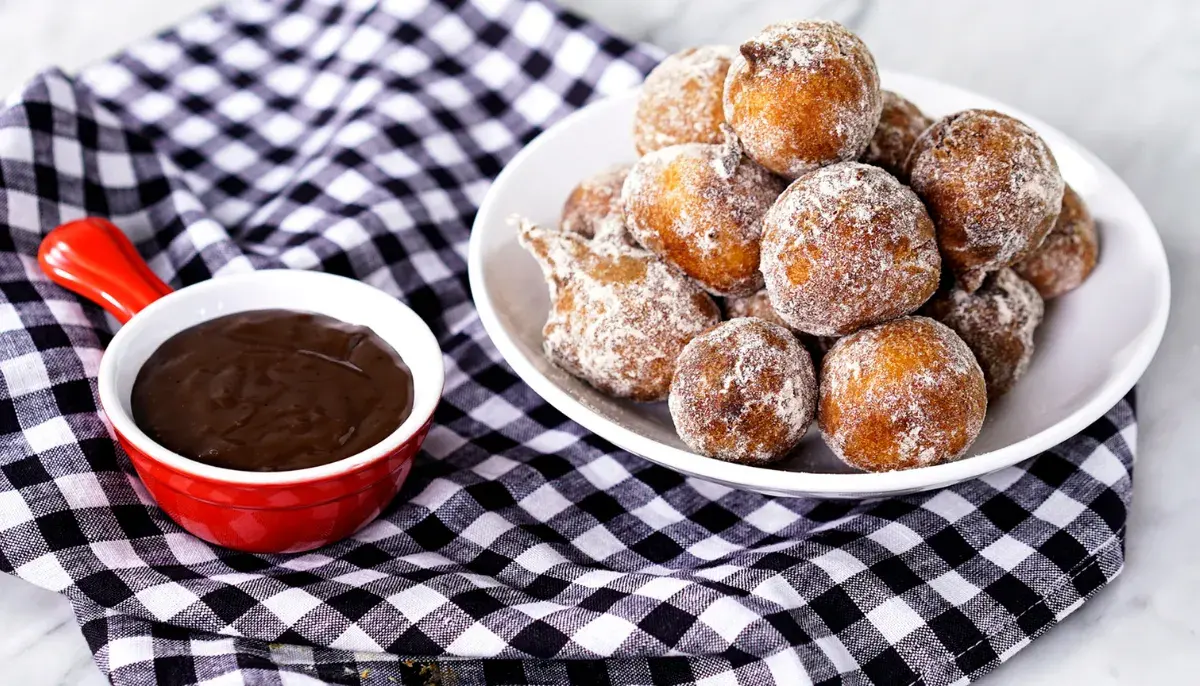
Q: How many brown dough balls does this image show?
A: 13